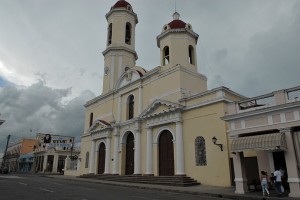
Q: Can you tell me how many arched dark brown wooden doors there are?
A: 3